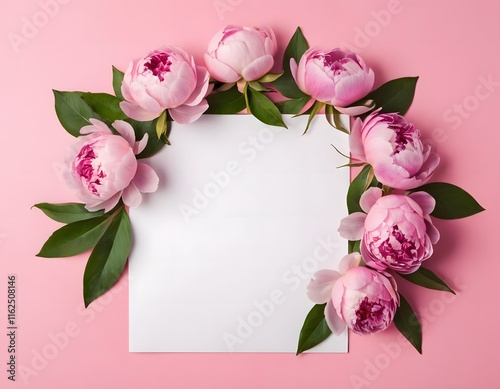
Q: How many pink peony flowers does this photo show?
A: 7